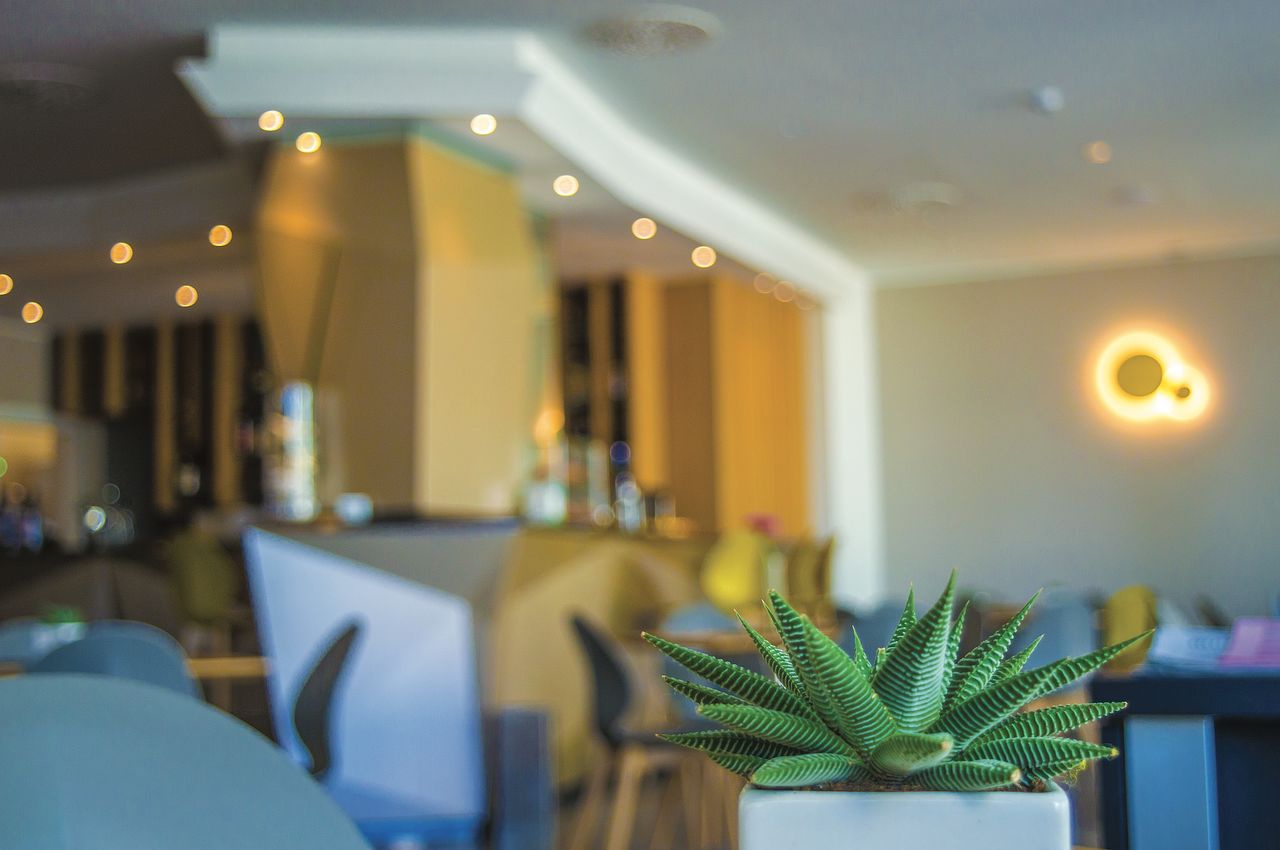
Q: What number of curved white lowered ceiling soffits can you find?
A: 1